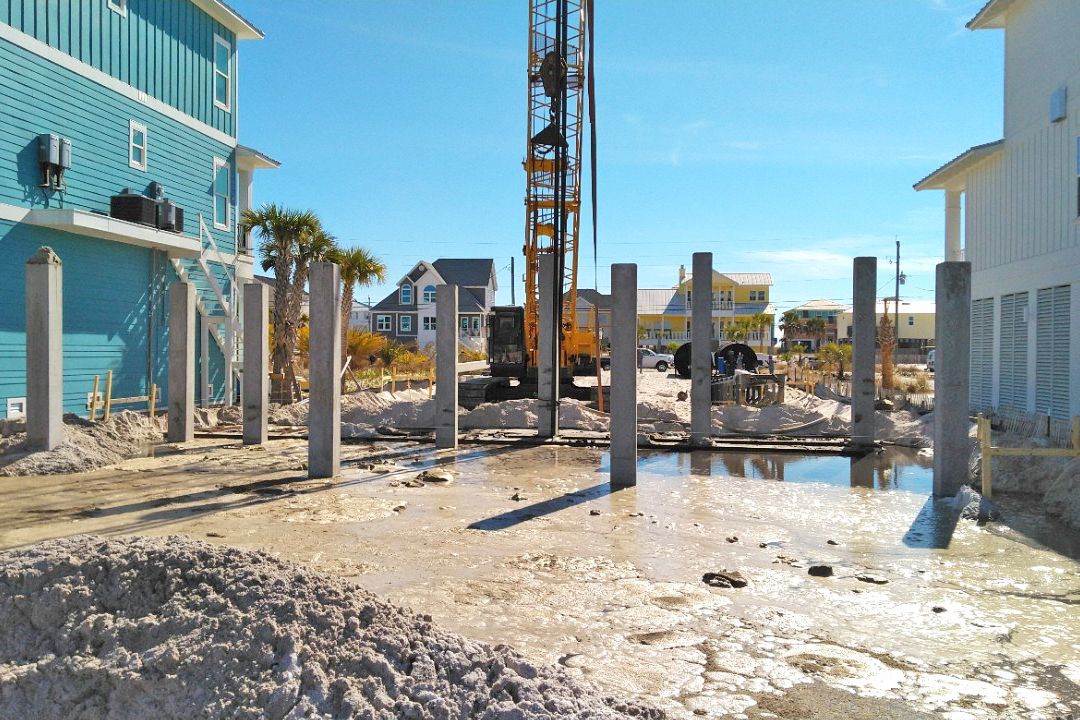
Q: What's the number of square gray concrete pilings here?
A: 10